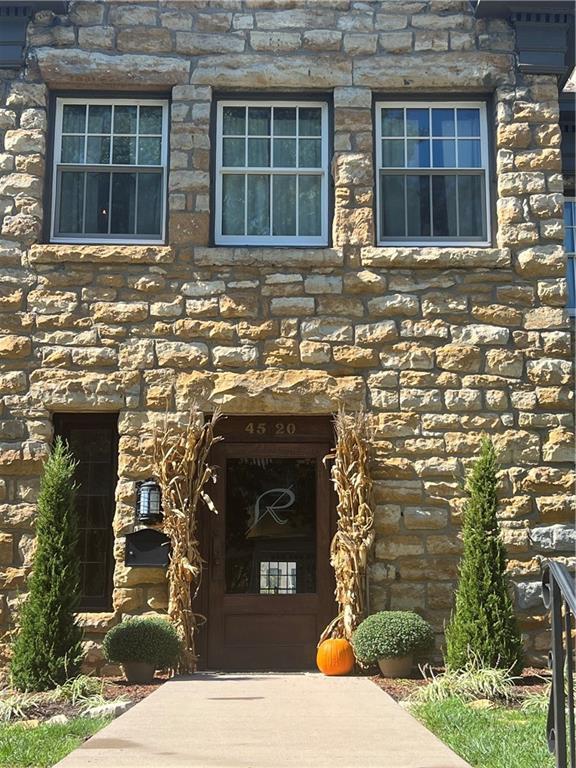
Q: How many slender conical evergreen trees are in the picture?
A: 2